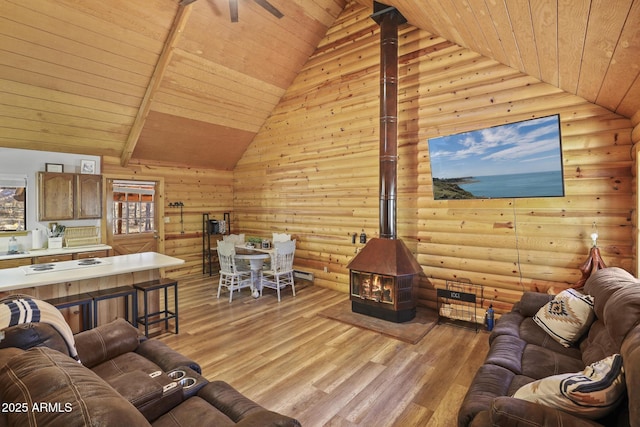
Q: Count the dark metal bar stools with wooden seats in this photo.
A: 3